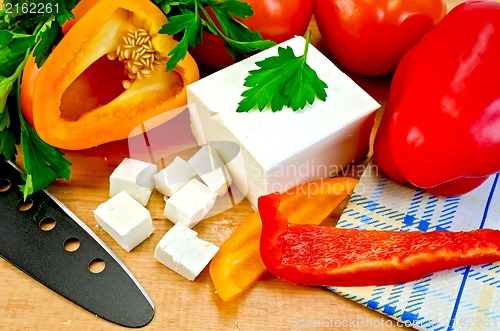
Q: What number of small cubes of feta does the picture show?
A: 6